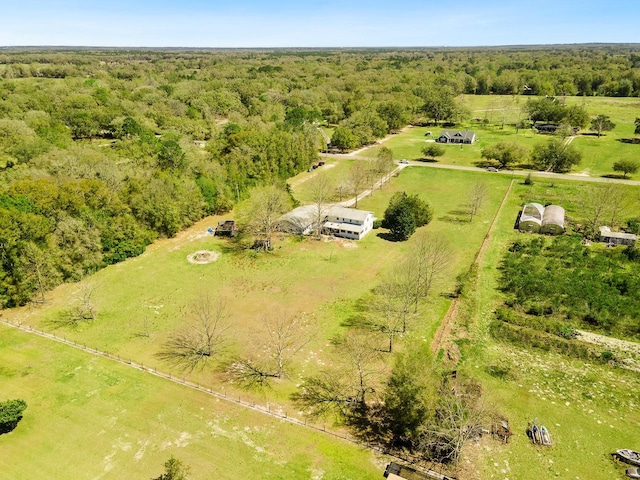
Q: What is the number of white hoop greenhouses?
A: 2